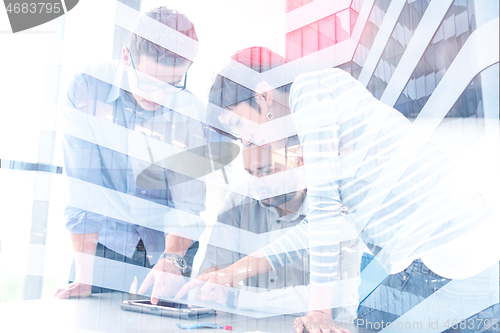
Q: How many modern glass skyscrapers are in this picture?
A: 1